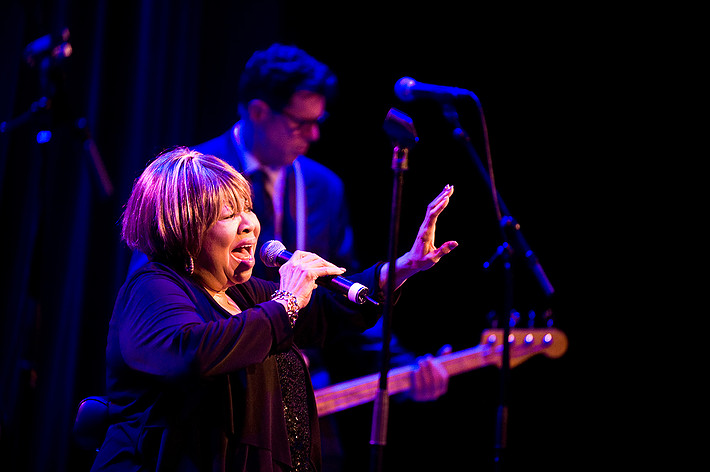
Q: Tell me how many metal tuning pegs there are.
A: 4